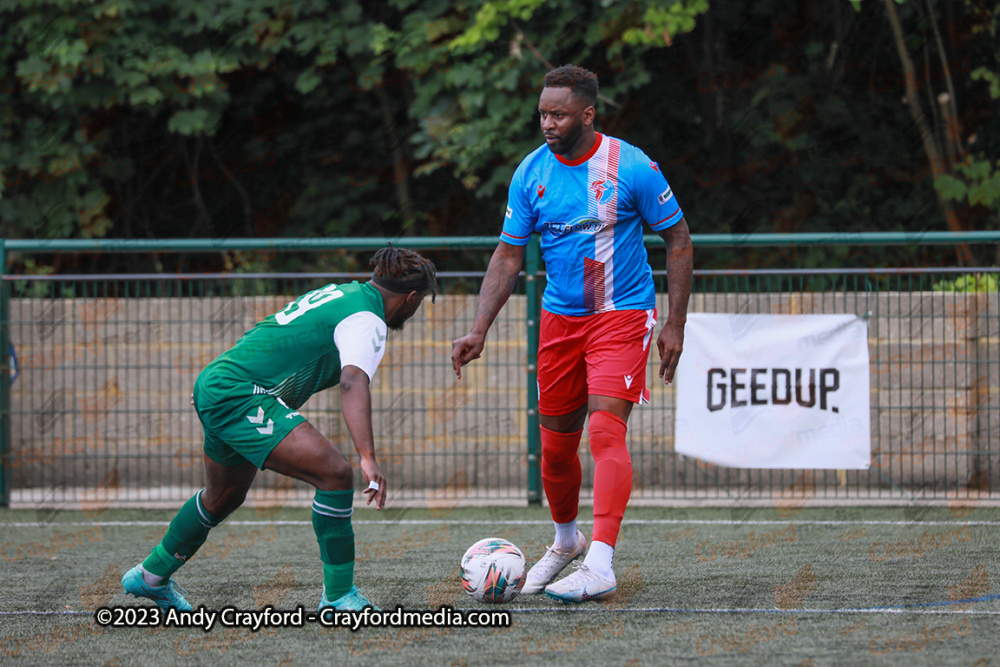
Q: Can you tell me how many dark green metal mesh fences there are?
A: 1